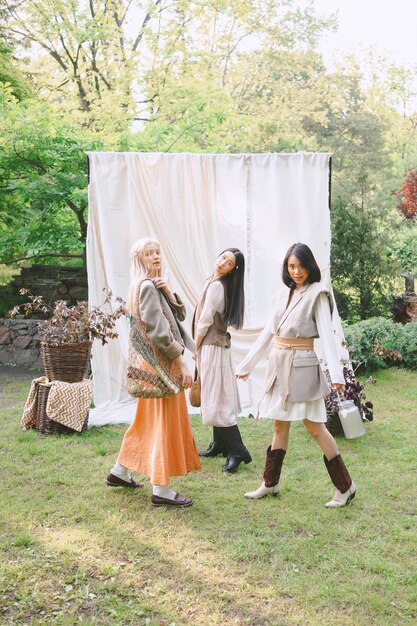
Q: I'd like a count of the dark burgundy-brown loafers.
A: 2